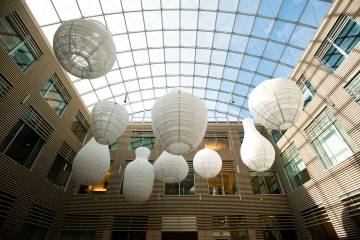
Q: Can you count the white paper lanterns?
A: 9